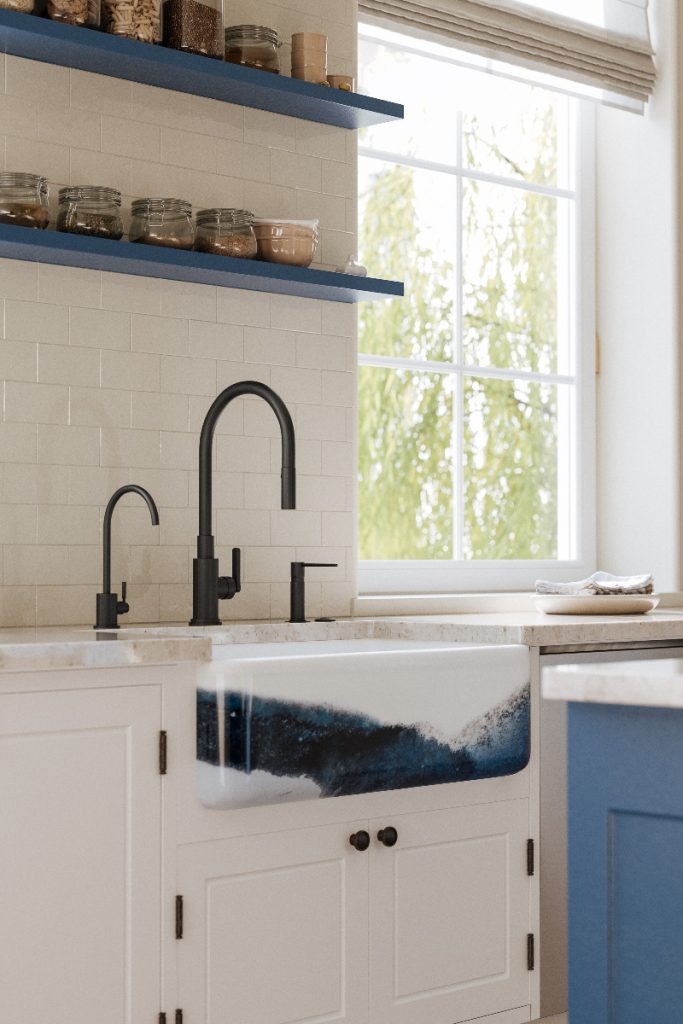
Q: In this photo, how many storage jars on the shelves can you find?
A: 9